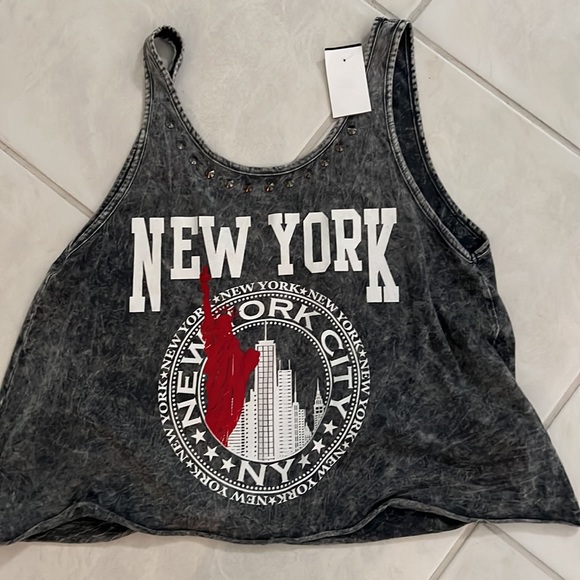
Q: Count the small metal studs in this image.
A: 12